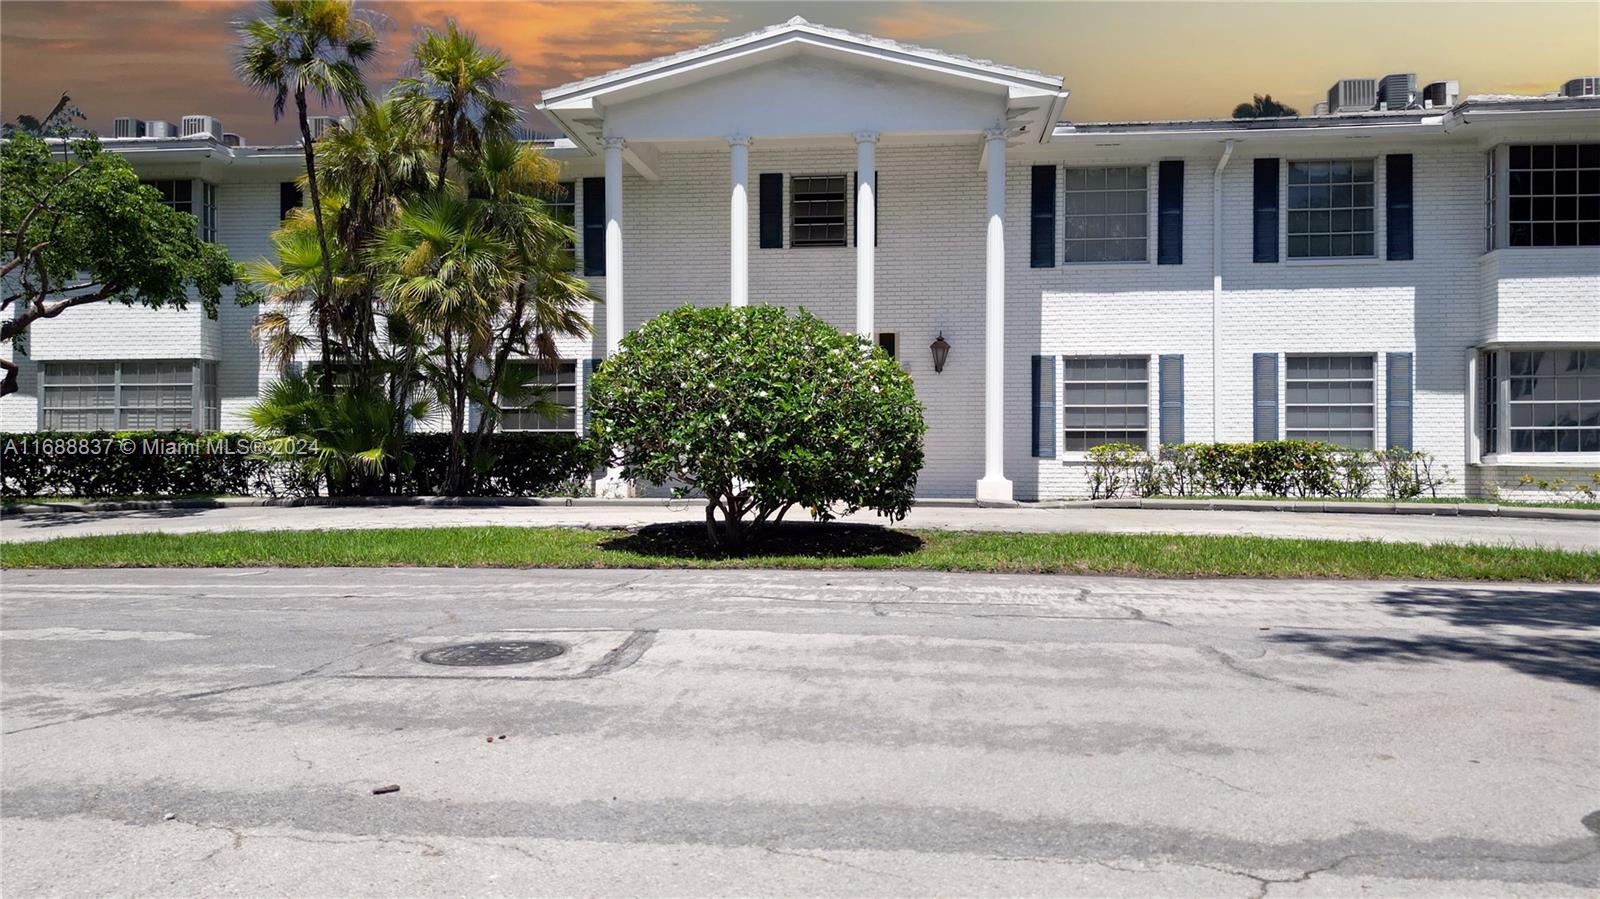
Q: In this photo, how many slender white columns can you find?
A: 4